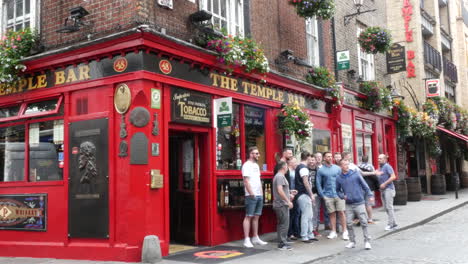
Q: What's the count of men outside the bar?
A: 13